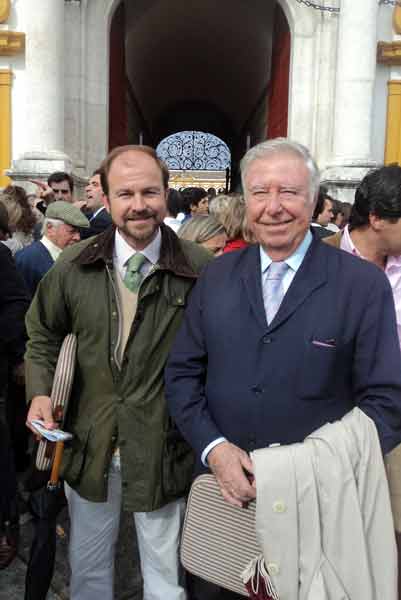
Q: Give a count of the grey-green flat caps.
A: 1